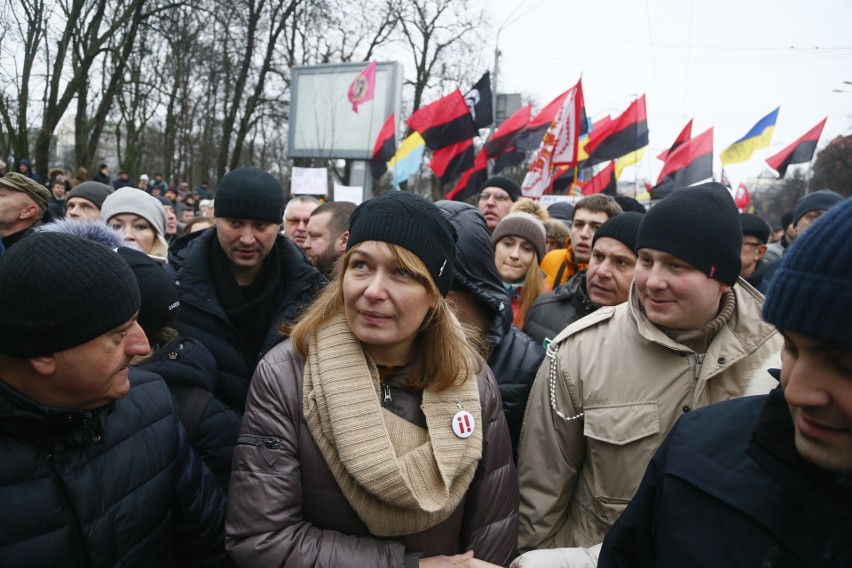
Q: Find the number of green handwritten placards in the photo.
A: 0